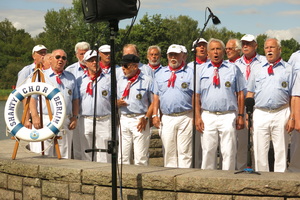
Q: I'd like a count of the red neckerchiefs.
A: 12